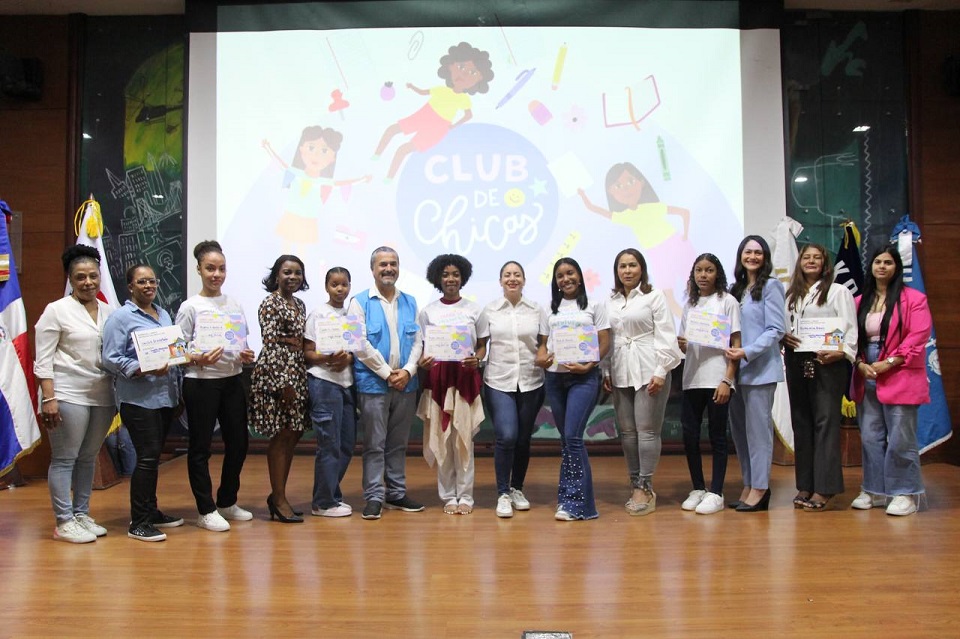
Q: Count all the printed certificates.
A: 7